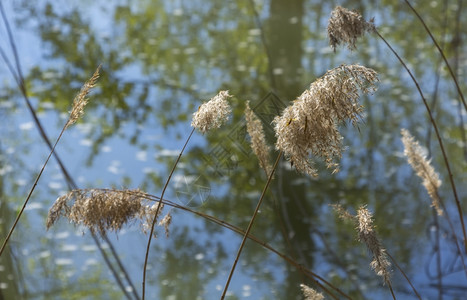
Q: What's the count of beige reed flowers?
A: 9